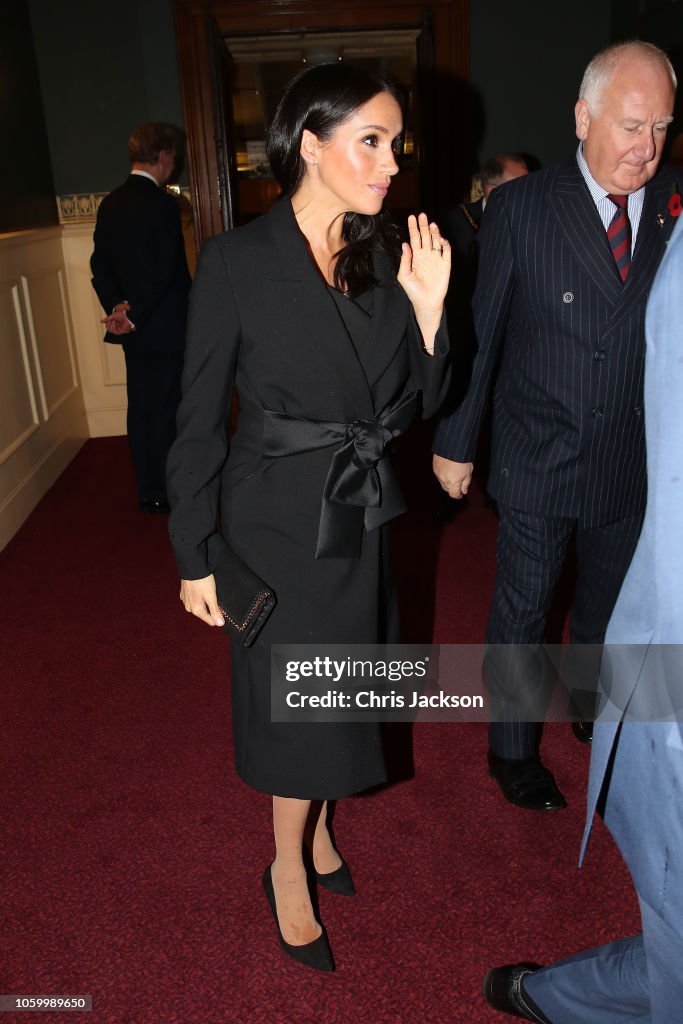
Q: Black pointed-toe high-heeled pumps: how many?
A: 2